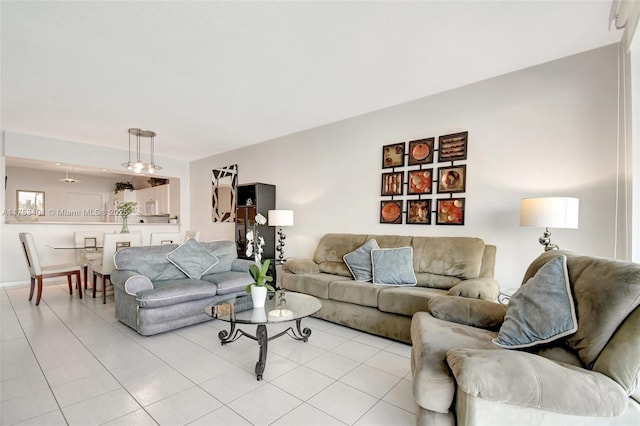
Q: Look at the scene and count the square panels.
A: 9